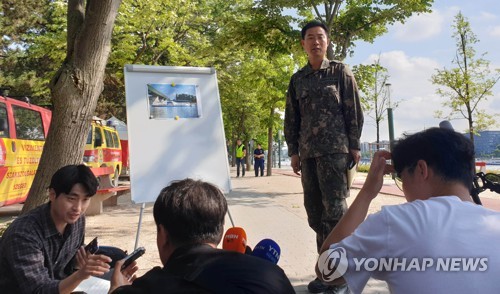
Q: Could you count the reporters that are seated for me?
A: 3